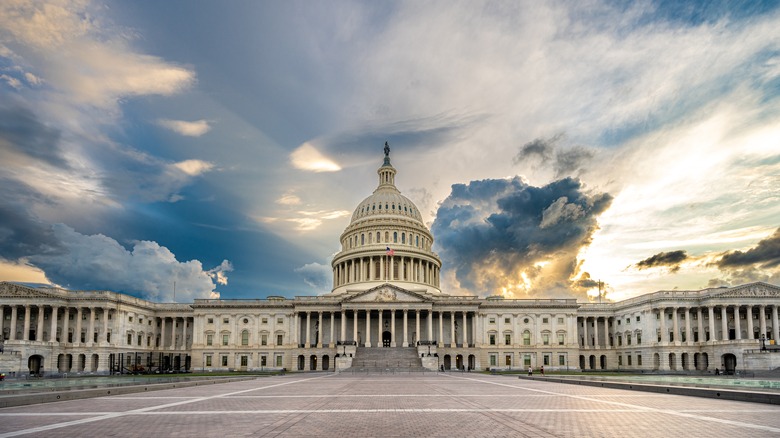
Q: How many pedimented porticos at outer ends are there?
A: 2